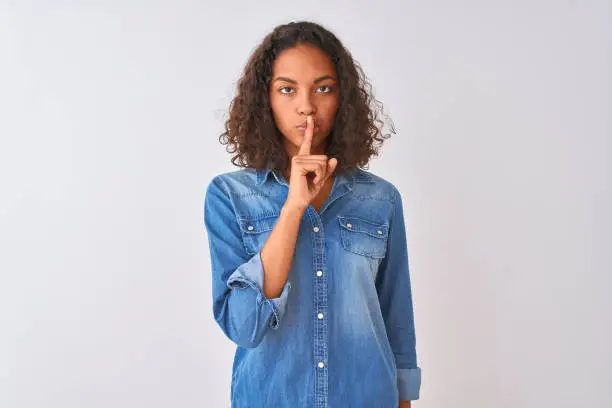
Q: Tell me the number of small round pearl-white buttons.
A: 7